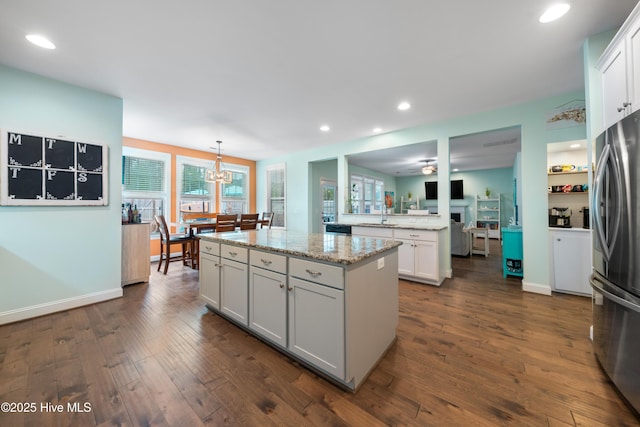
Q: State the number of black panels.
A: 6